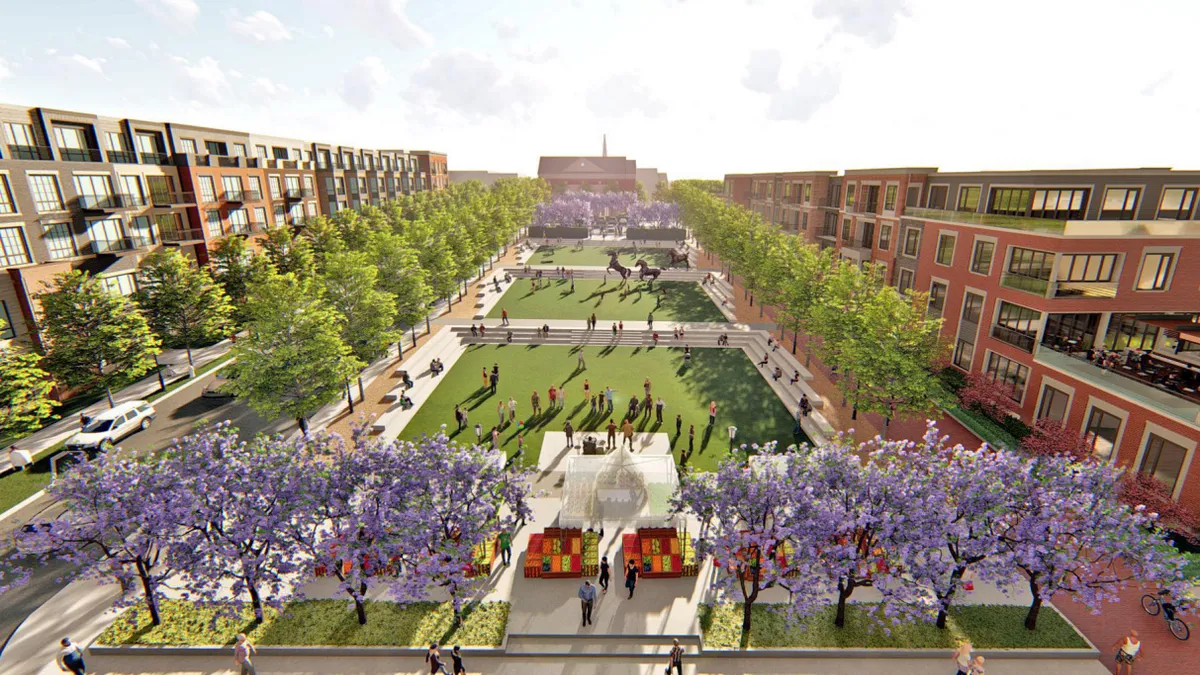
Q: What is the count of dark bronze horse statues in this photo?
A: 3